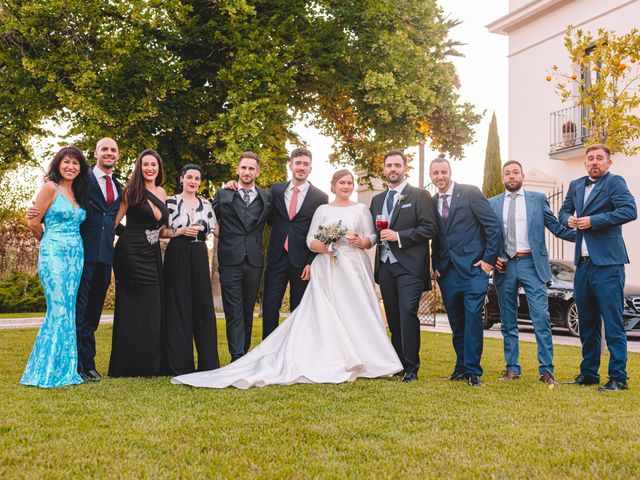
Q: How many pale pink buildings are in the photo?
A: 1